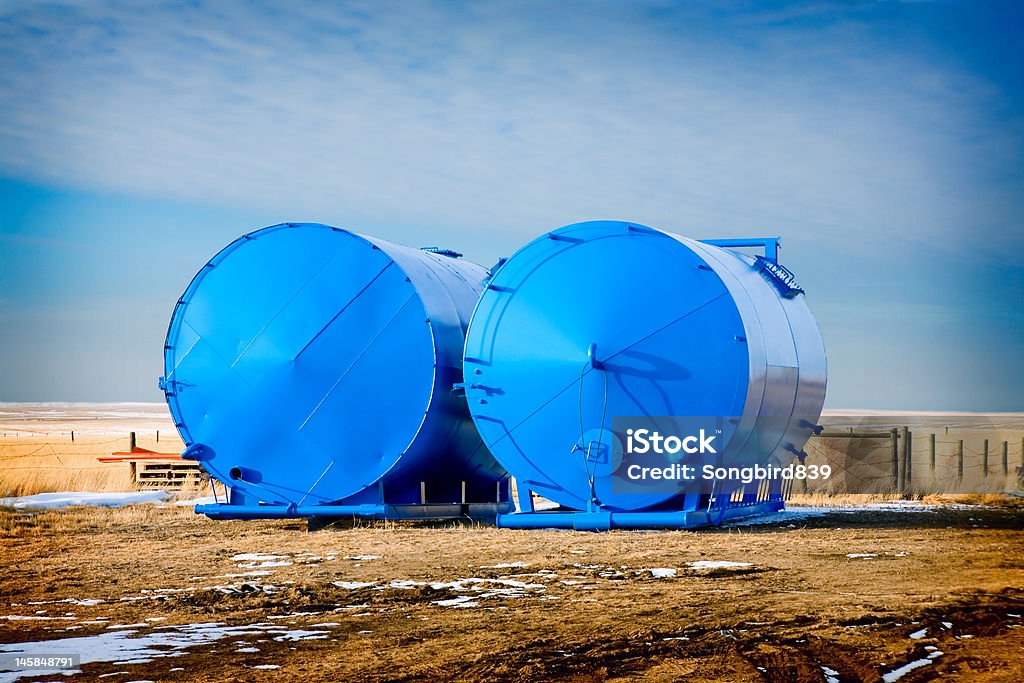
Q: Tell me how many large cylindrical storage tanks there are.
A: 2